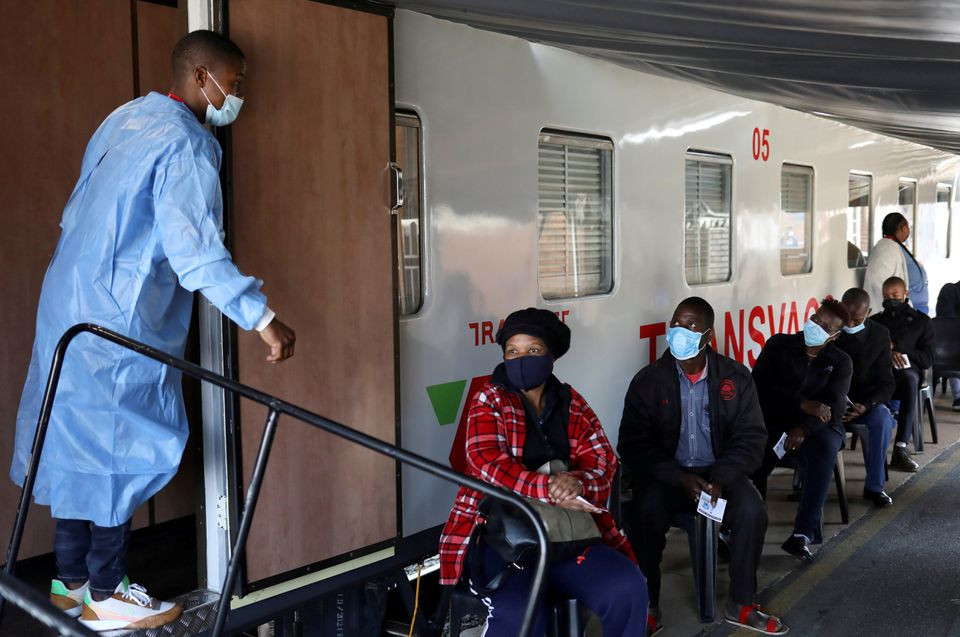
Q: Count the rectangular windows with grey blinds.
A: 3